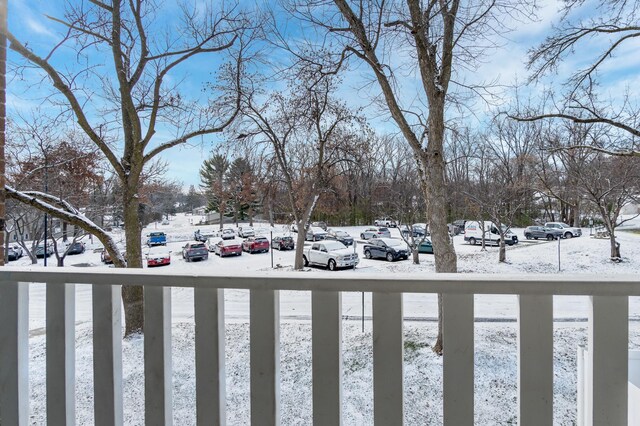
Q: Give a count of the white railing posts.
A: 11